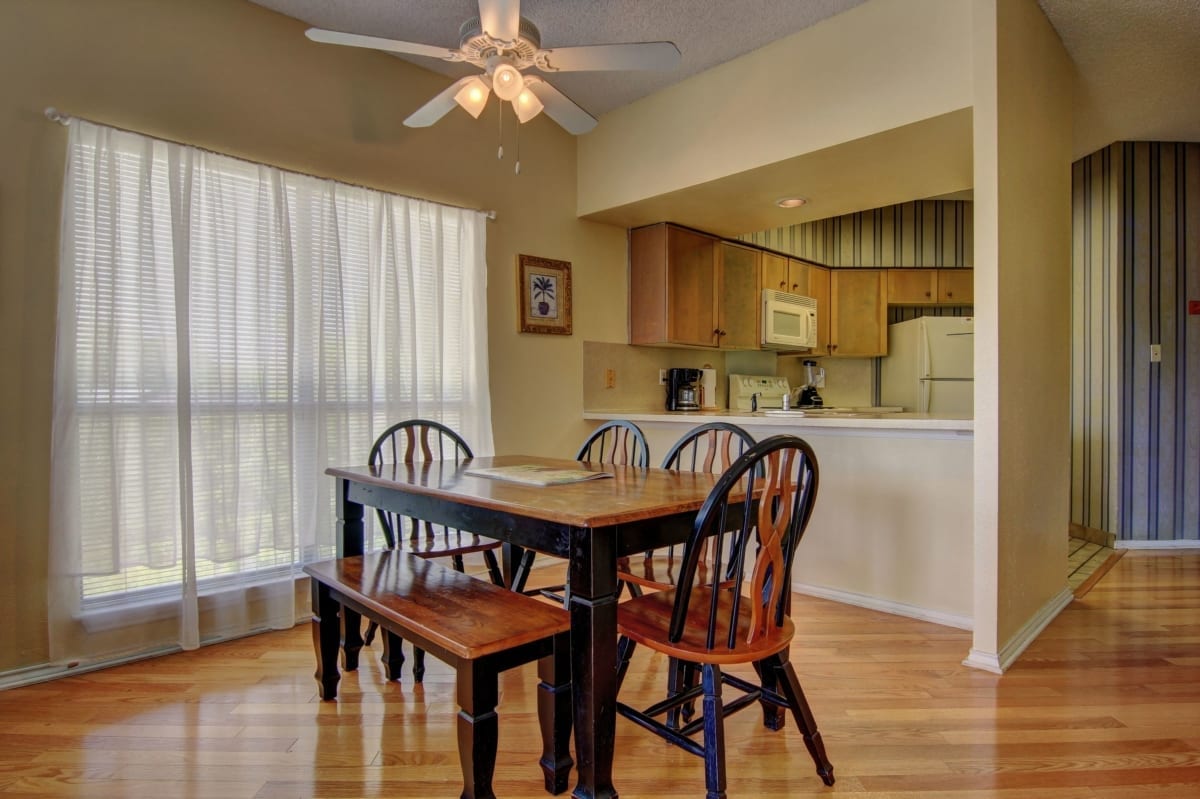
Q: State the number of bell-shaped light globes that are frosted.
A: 3